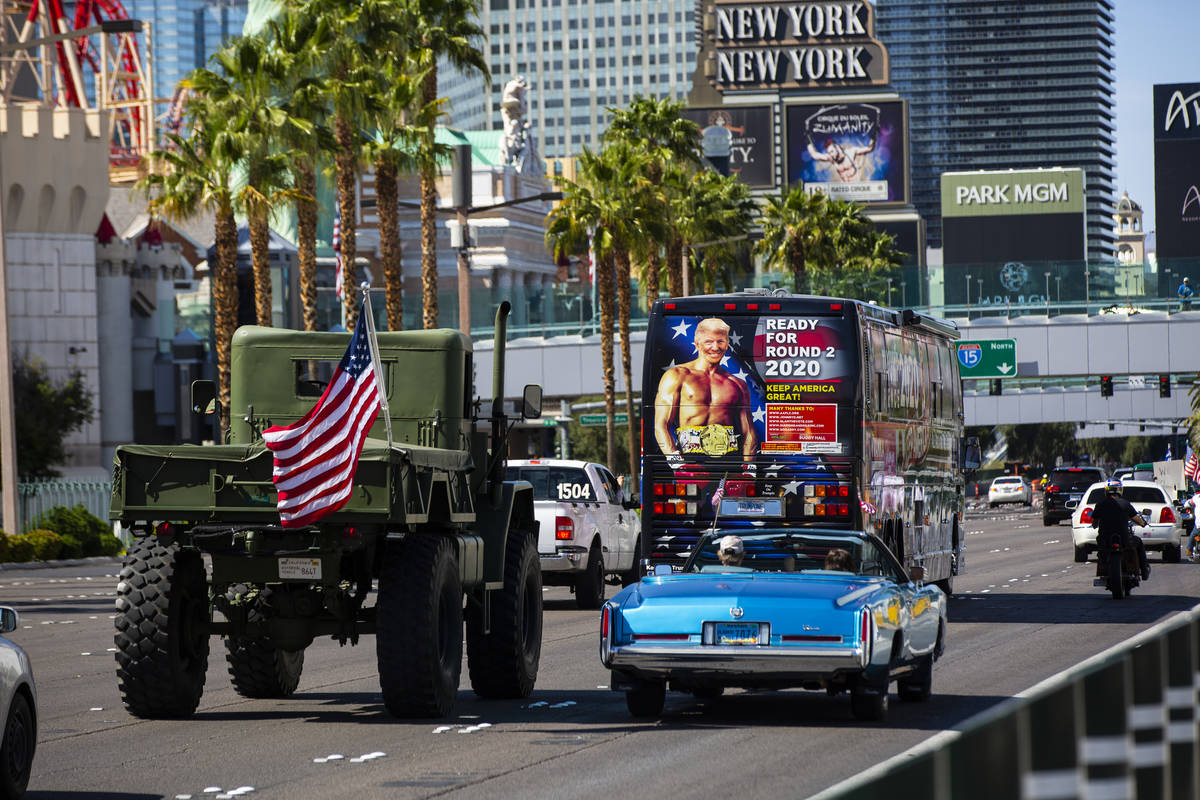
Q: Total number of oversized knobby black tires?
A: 4